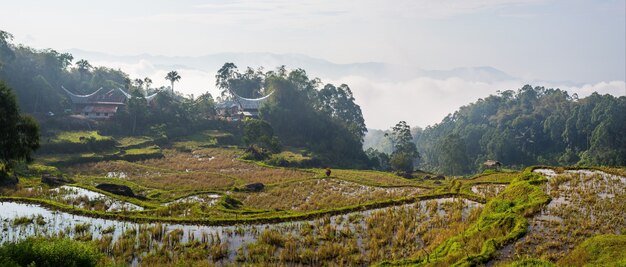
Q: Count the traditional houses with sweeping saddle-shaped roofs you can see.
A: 3